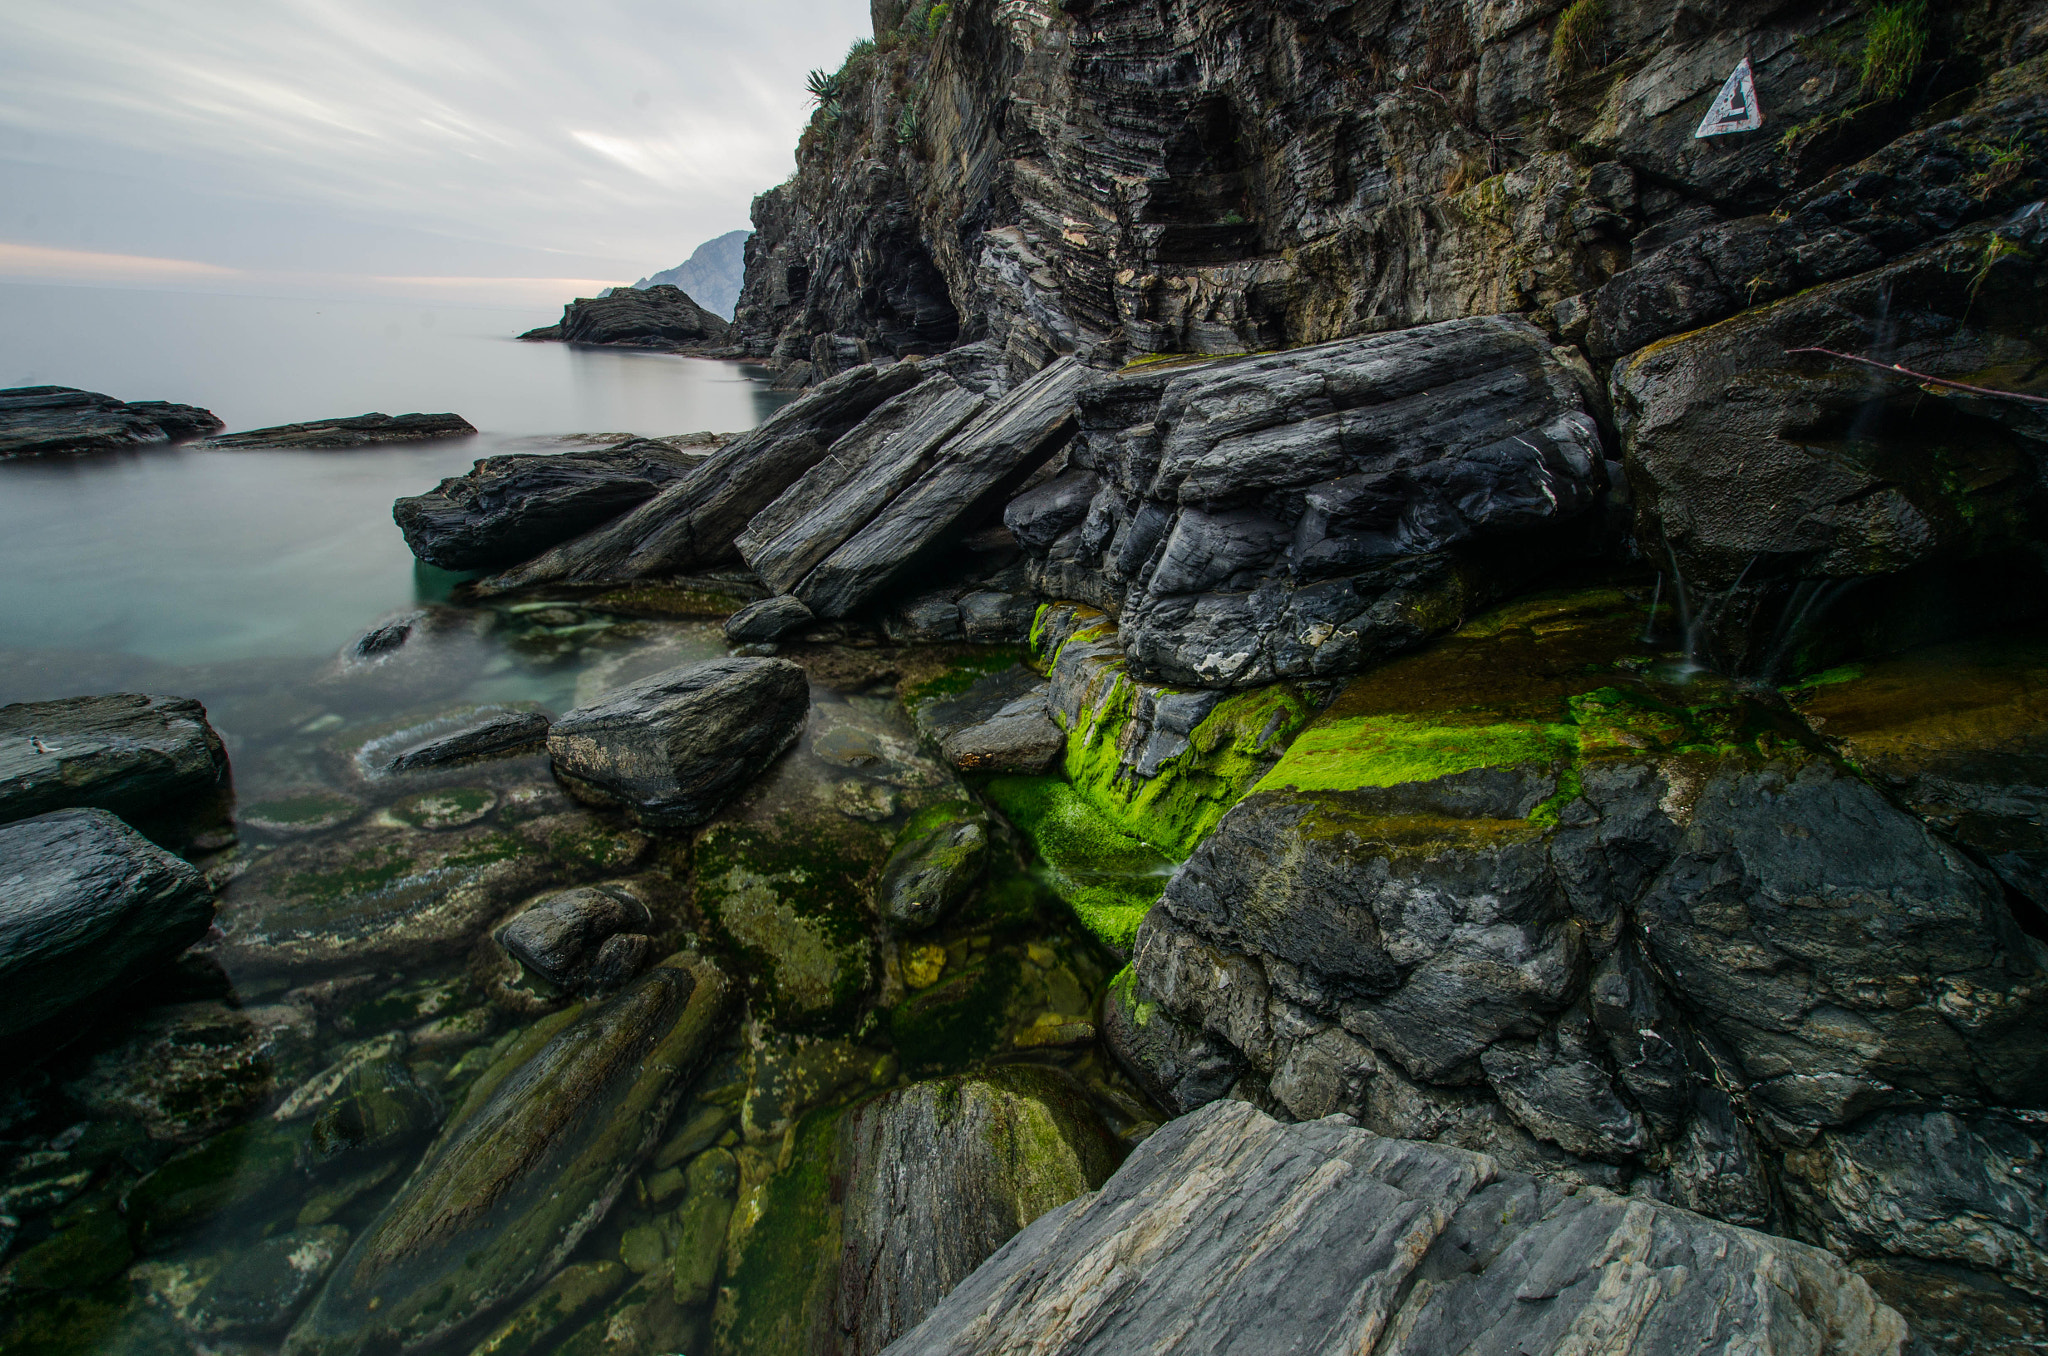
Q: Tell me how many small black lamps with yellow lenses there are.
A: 0